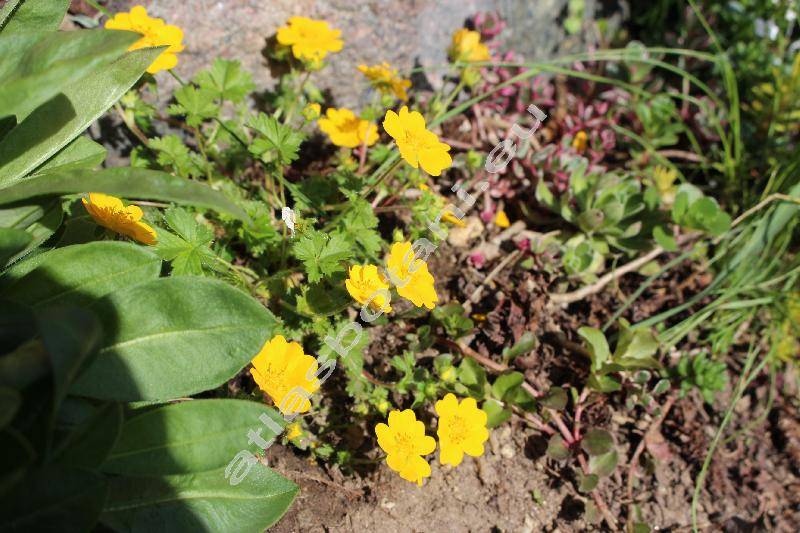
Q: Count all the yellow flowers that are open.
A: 12